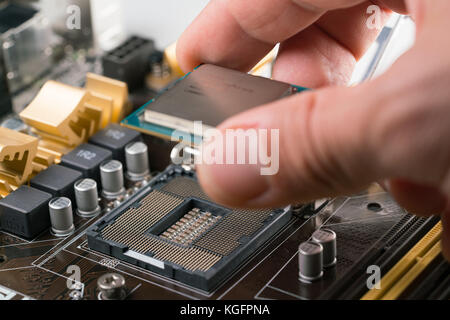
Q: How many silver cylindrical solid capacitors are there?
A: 6